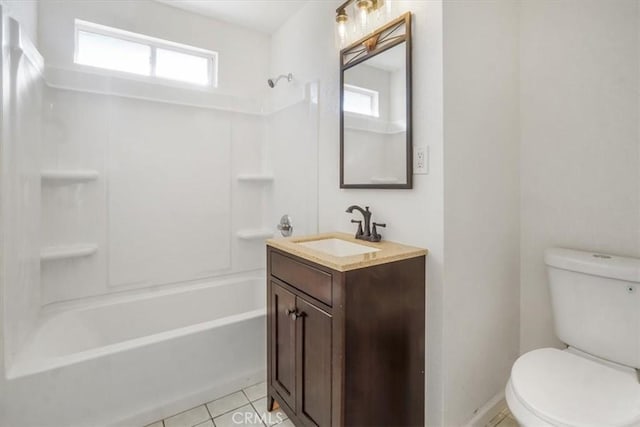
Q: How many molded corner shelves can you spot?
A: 4